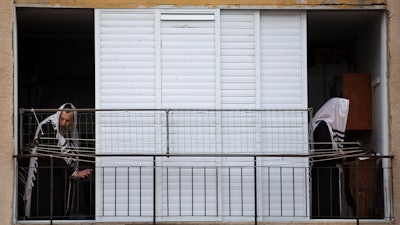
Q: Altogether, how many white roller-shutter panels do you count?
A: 4